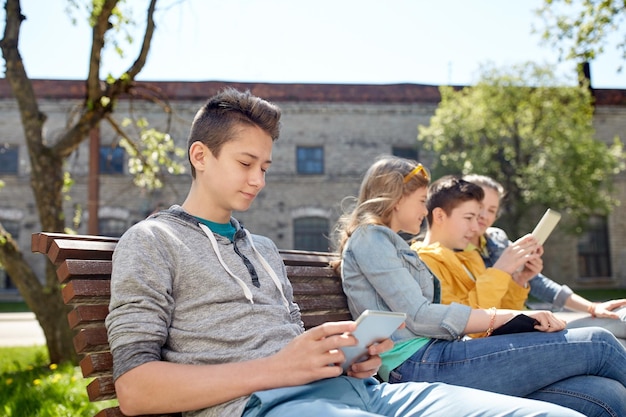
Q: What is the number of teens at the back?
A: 3